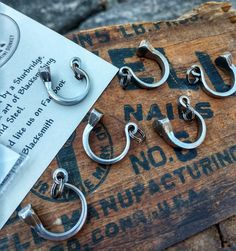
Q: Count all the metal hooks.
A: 6